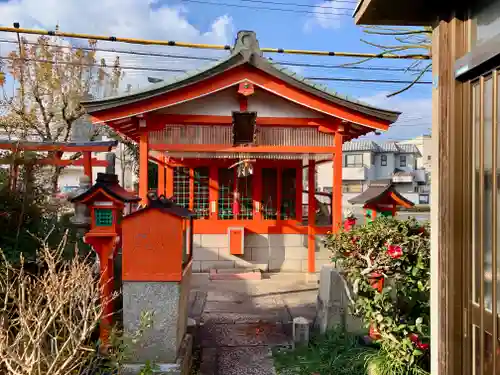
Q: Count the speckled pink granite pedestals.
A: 0